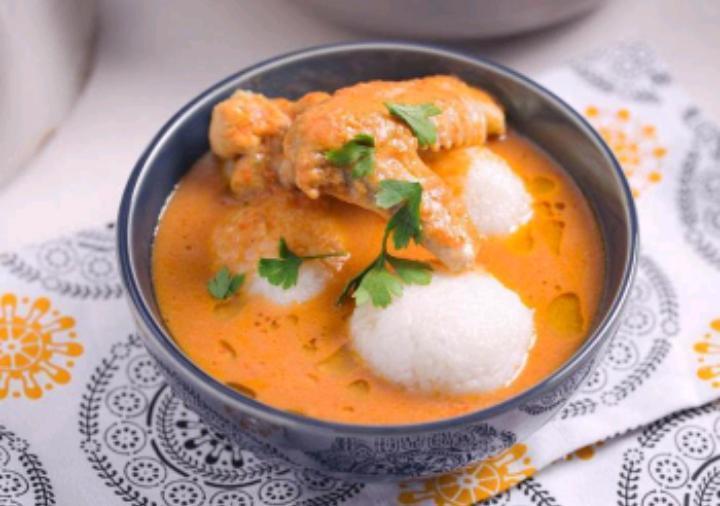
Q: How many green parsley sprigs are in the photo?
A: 5